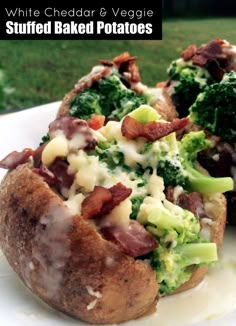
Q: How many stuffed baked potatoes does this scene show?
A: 3